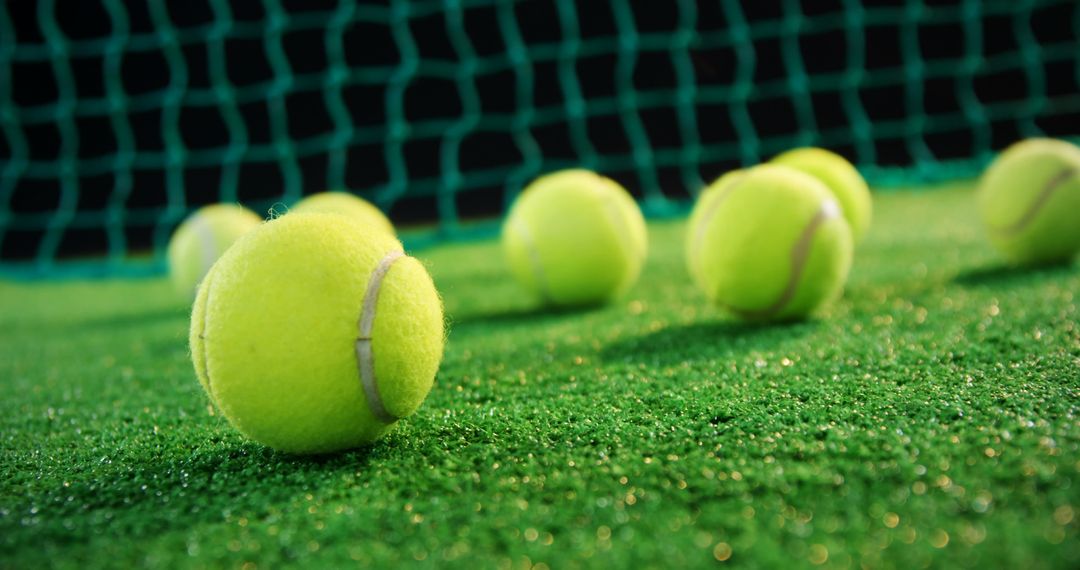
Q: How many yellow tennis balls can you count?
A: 7